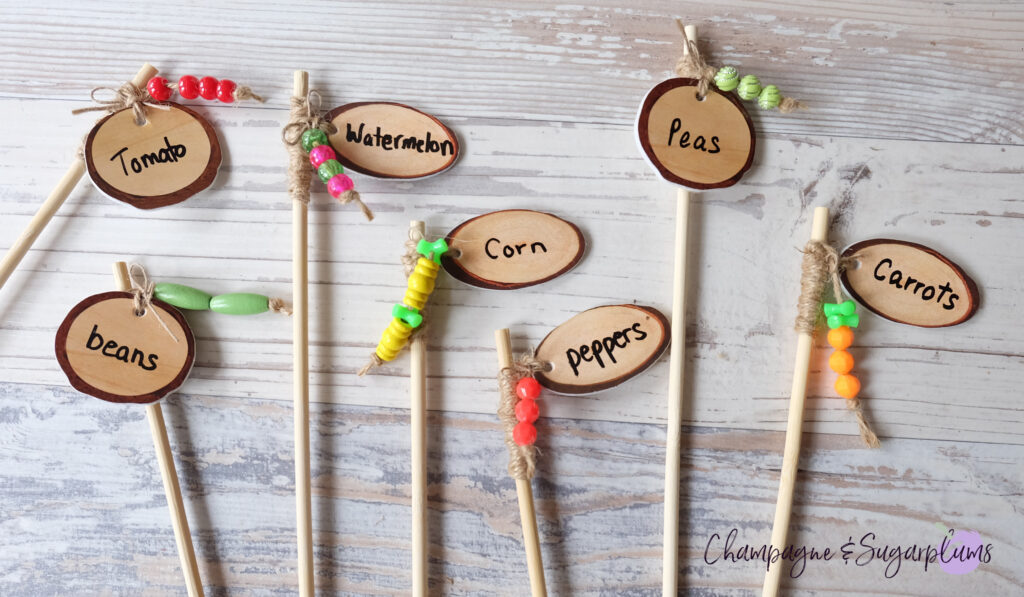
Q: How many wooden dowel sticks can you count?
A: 7